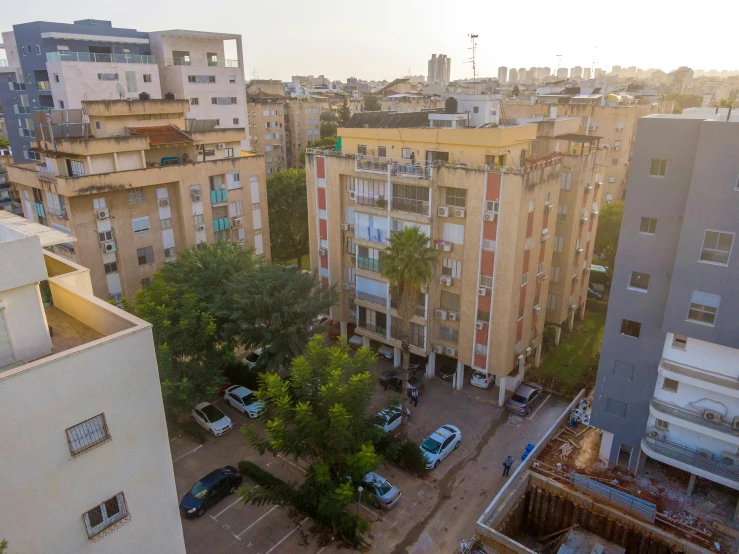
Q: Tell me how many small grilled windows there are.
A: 2